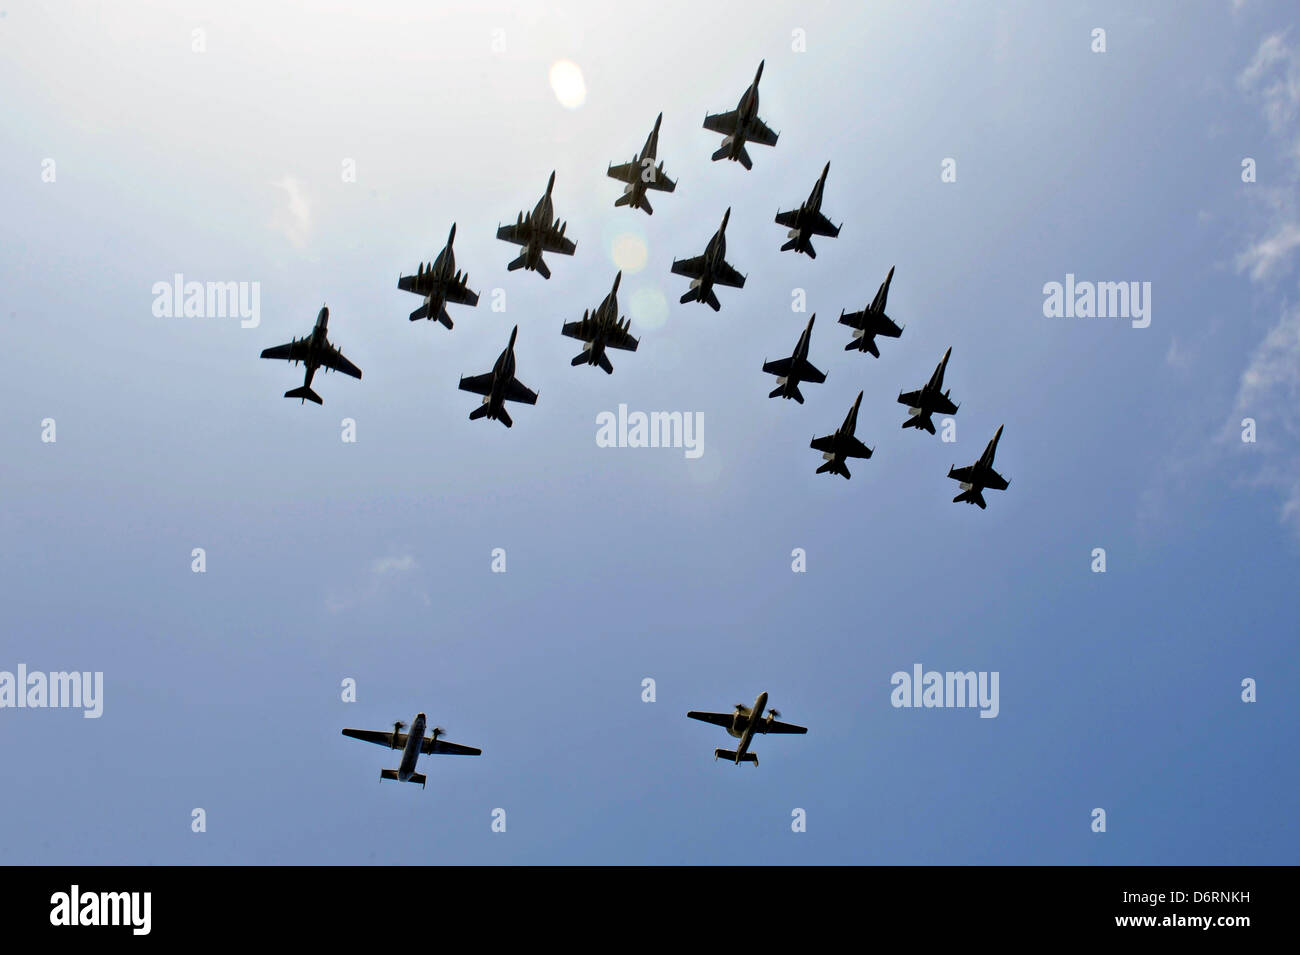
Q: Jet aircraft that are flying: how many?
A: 14